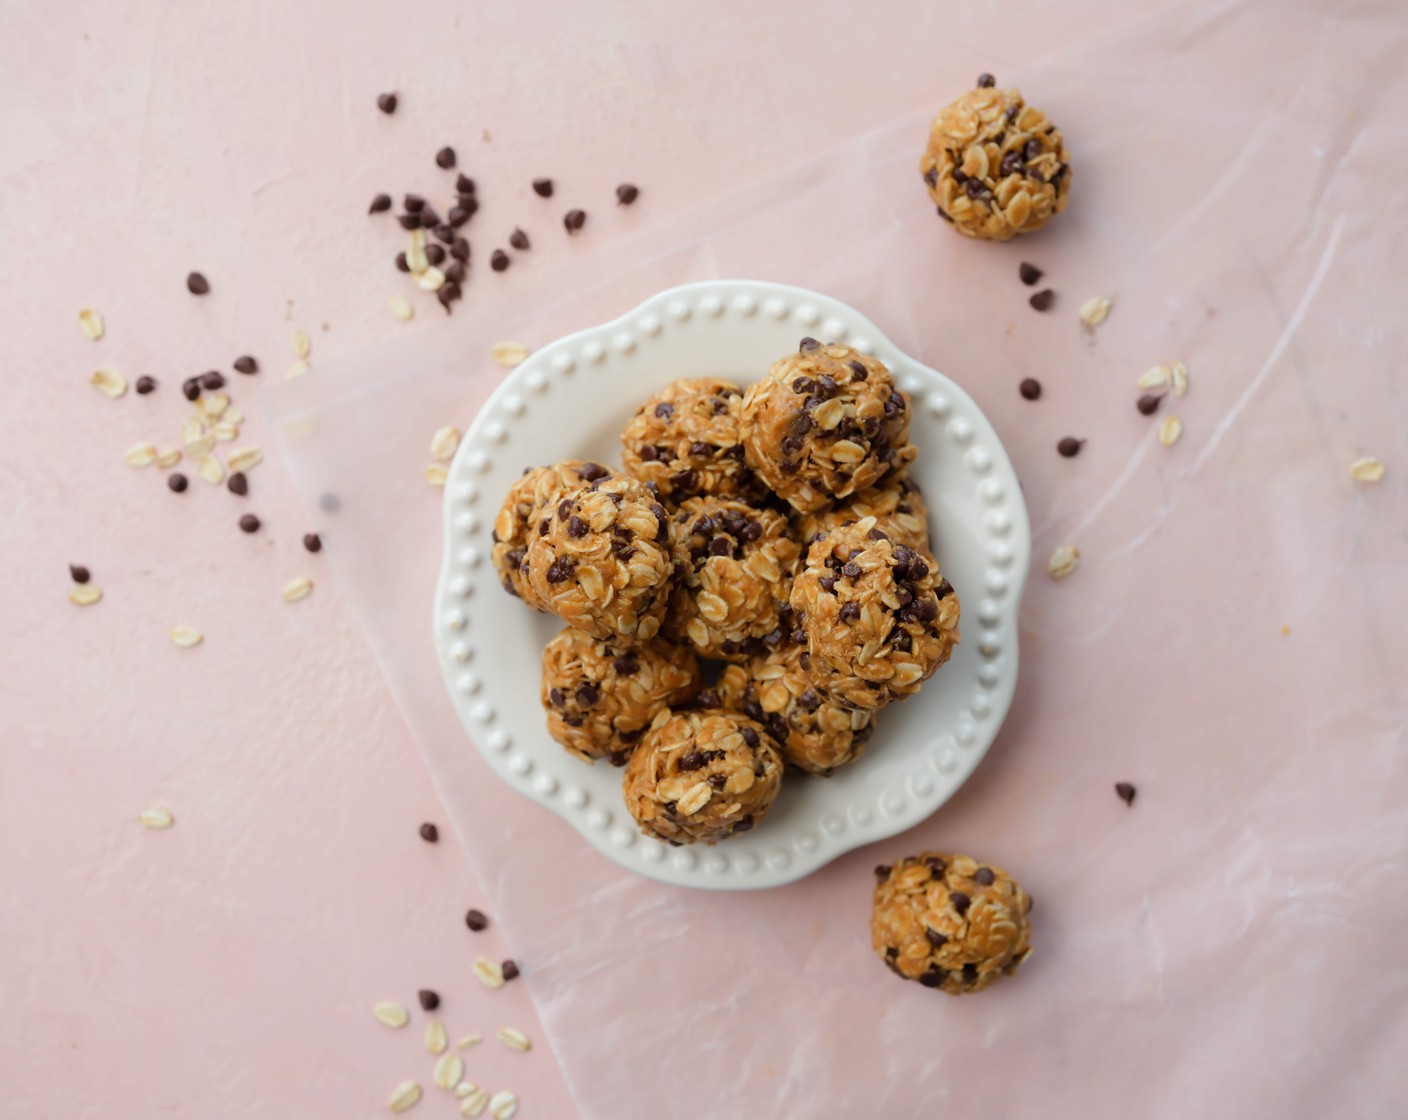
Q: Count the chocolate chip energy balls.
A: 12